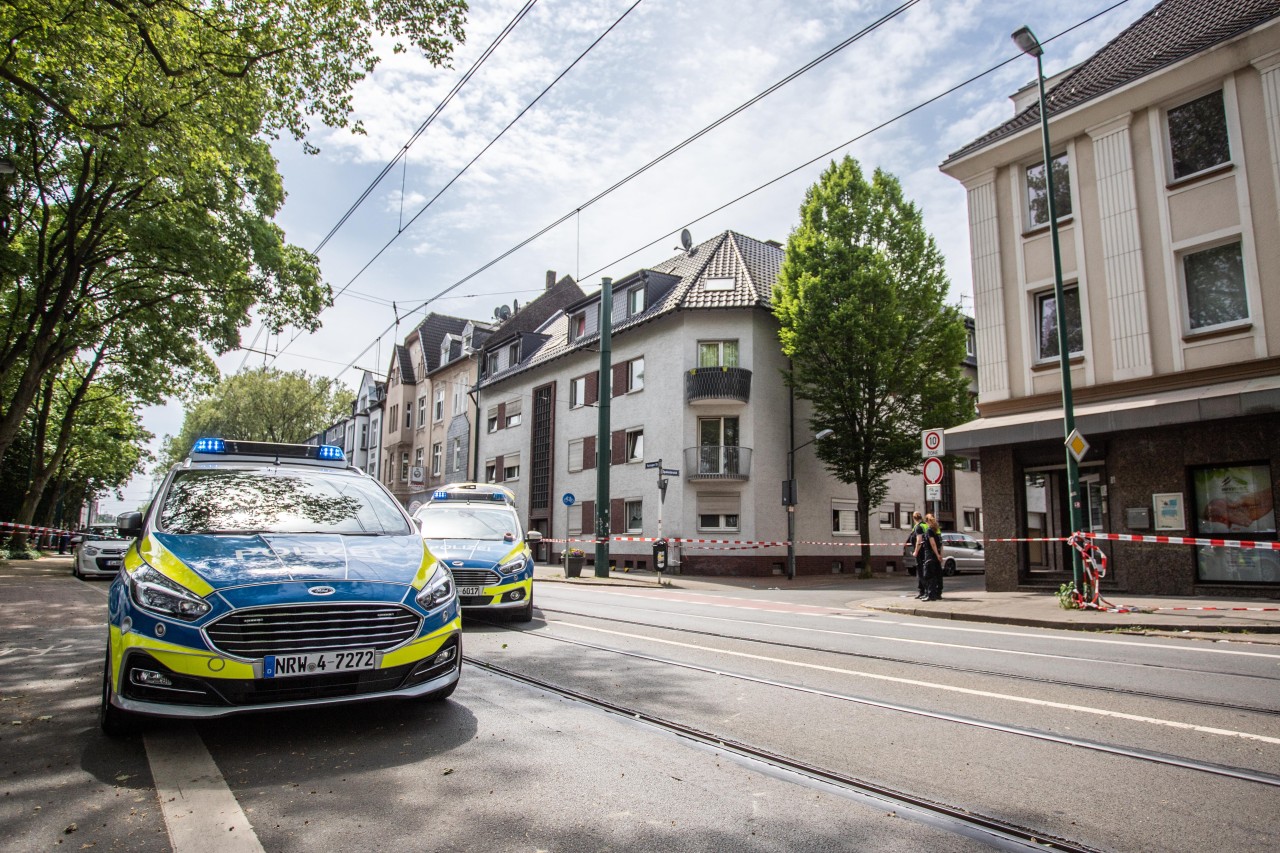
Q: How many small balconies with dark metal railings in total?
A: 2